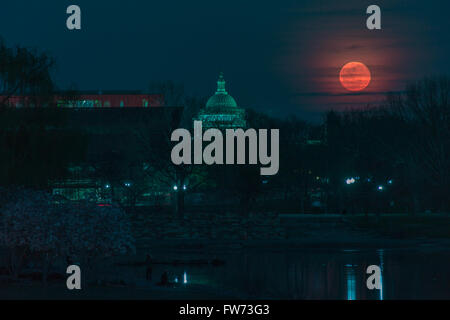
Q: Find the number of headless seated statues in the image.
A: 0